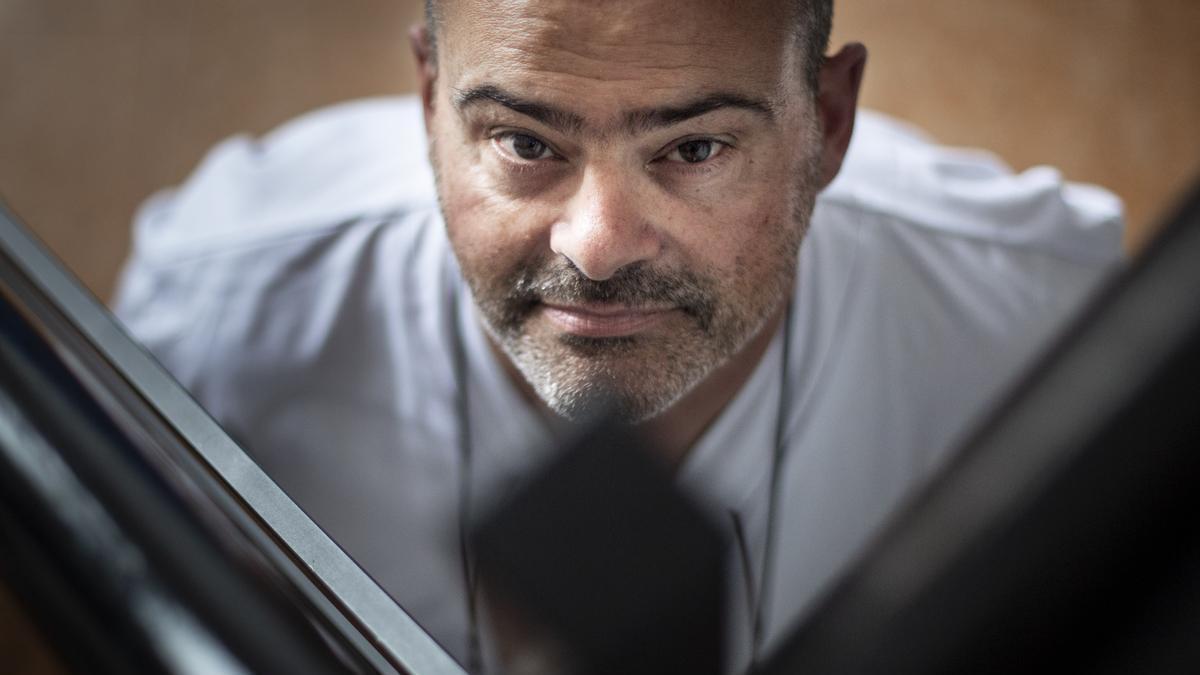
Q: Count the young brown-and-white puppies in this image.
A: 0